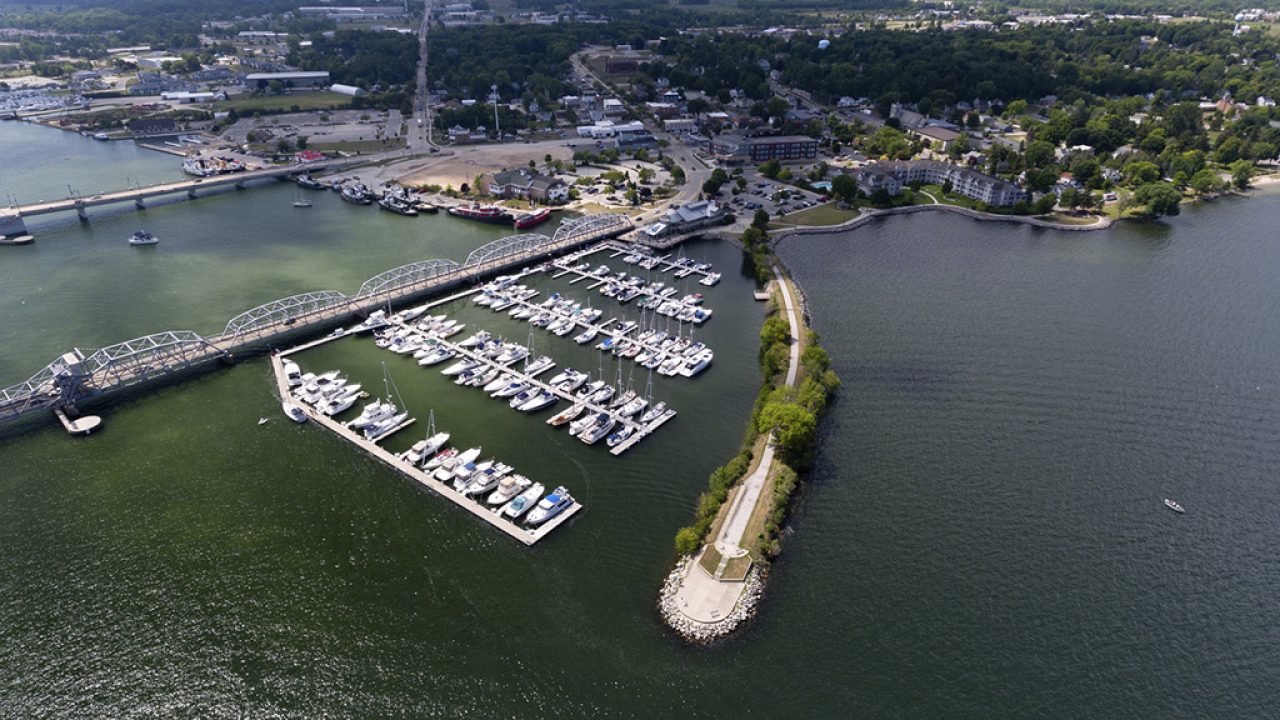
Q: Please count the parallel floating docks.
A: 5